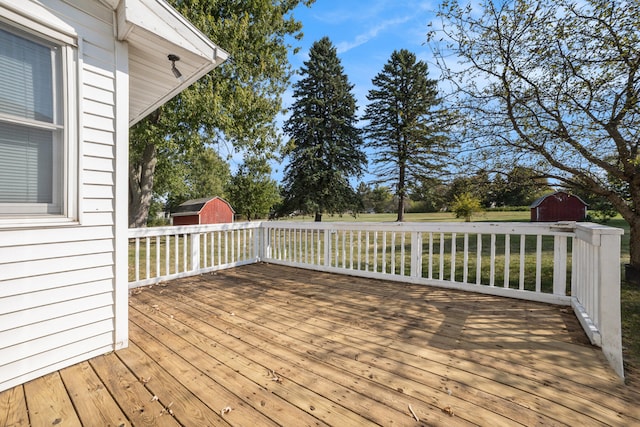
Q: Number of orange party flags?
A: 0